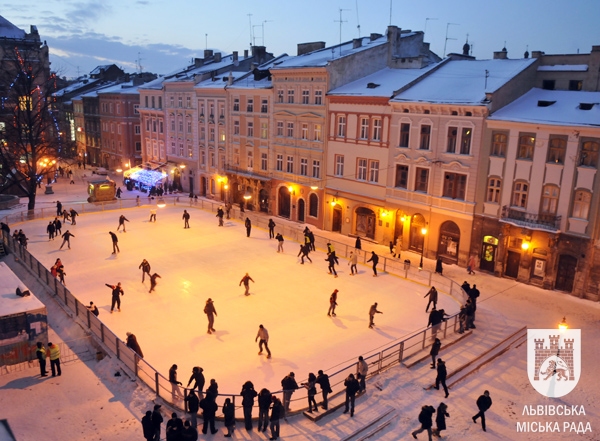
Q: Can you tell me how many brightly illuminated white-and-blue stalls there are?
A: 1